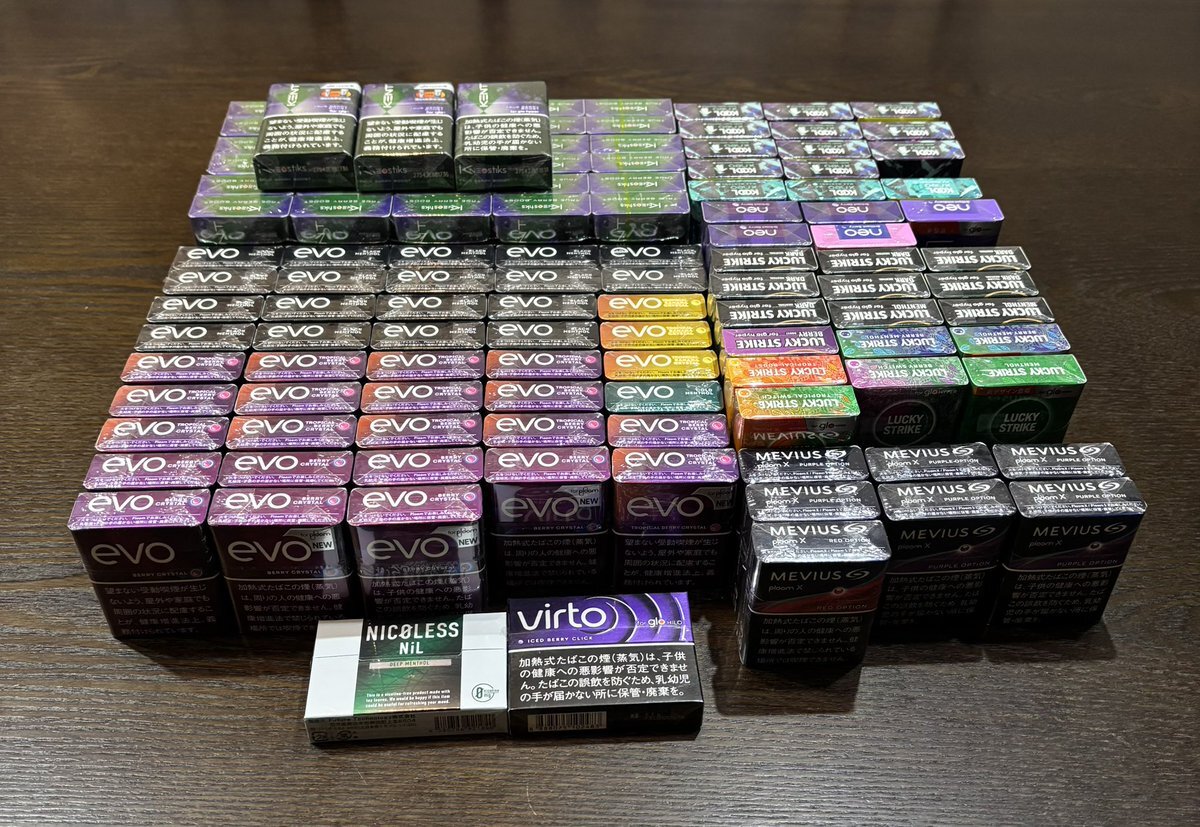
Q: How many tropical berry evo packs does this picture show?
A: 14